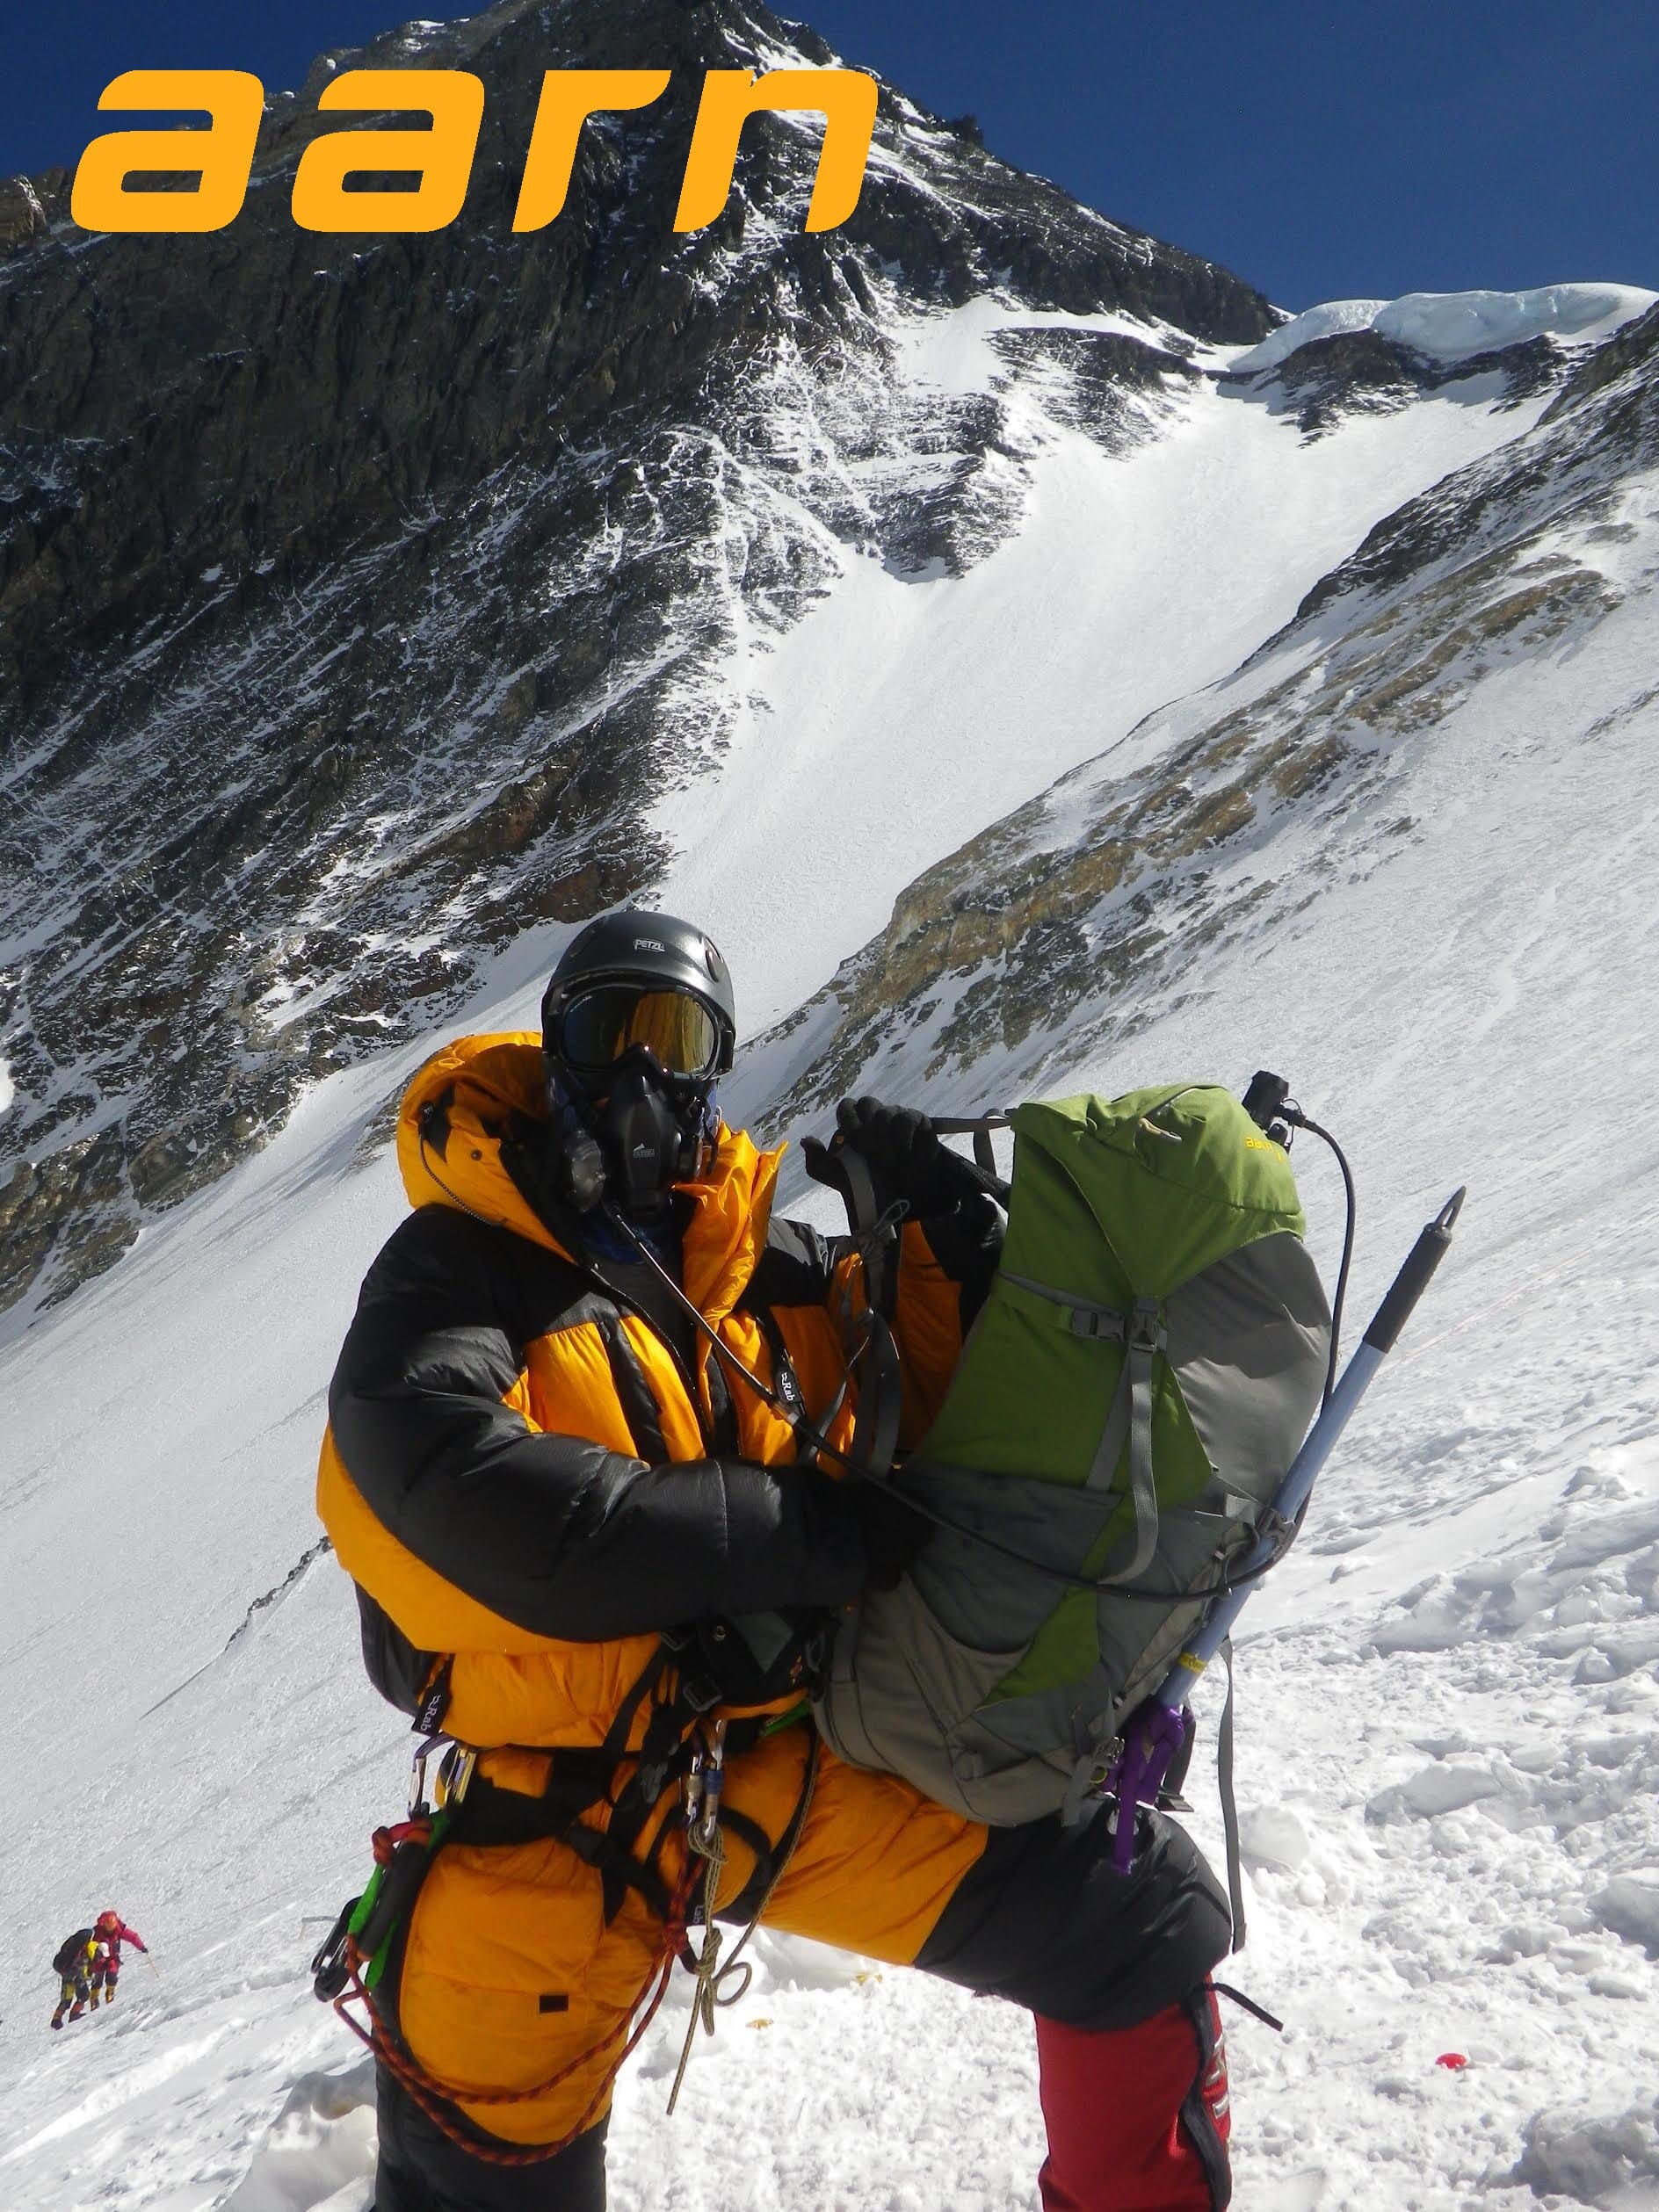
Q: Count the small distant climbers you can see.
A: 2